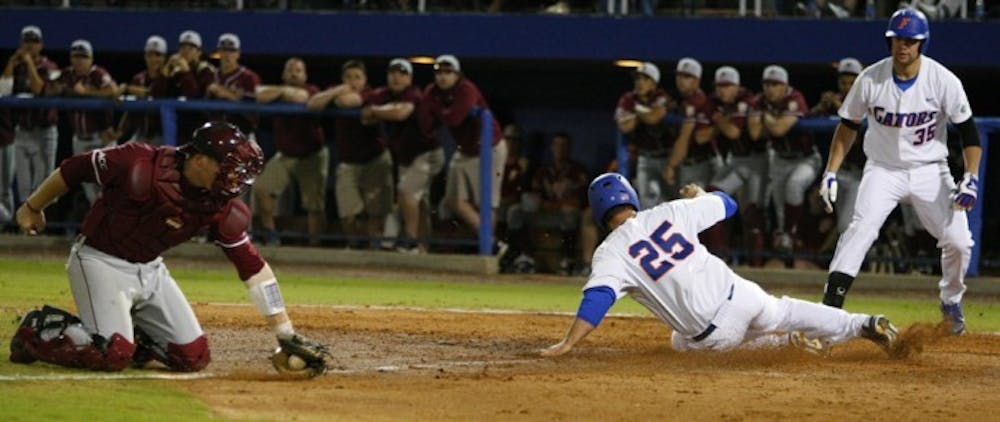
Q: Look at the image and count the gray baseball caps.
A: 12